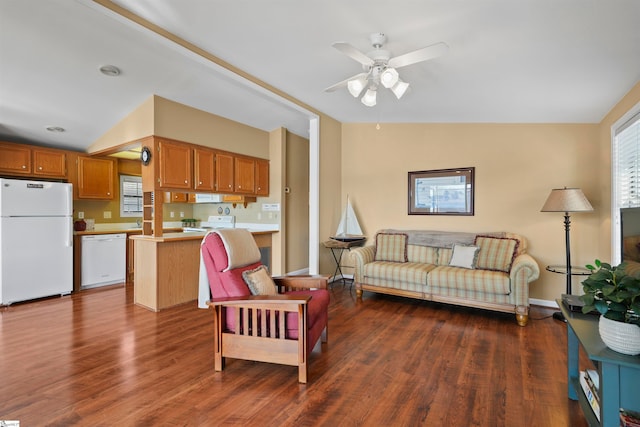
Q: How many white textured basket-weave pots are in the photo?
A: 1